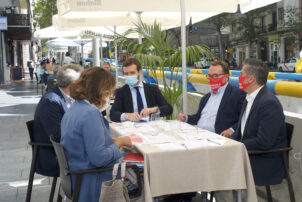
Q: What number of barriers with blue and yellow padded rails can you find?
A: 2